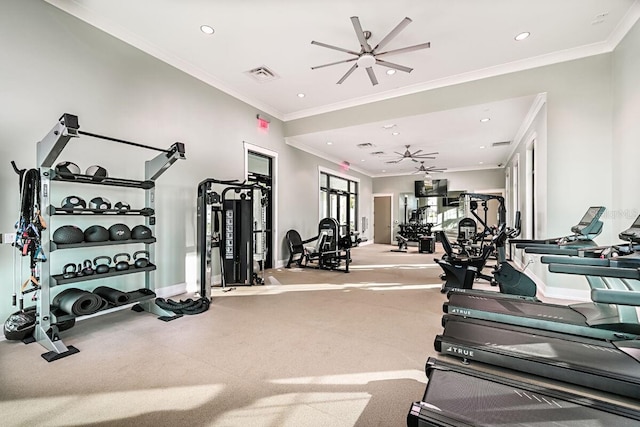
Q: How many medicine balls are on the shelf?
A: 9